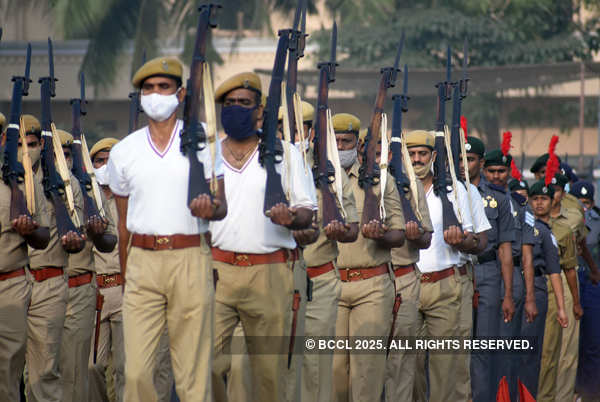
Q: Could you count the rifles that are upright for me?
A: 12